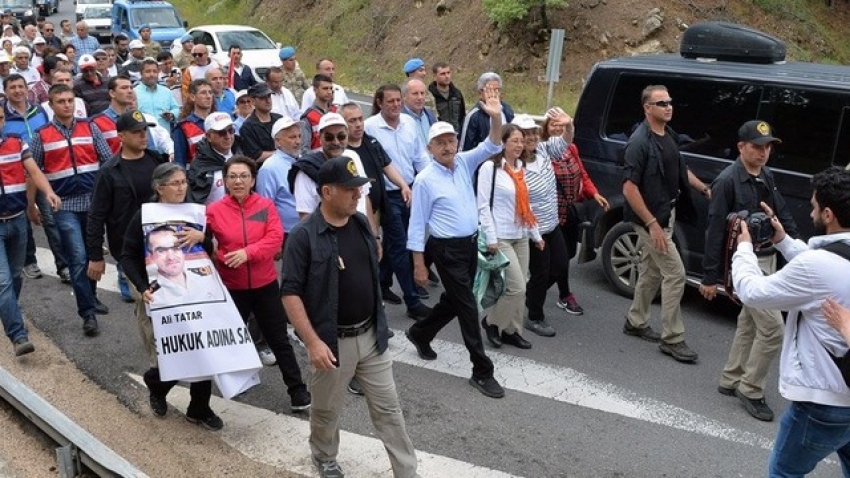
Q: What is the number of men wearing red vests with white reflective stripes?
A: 5